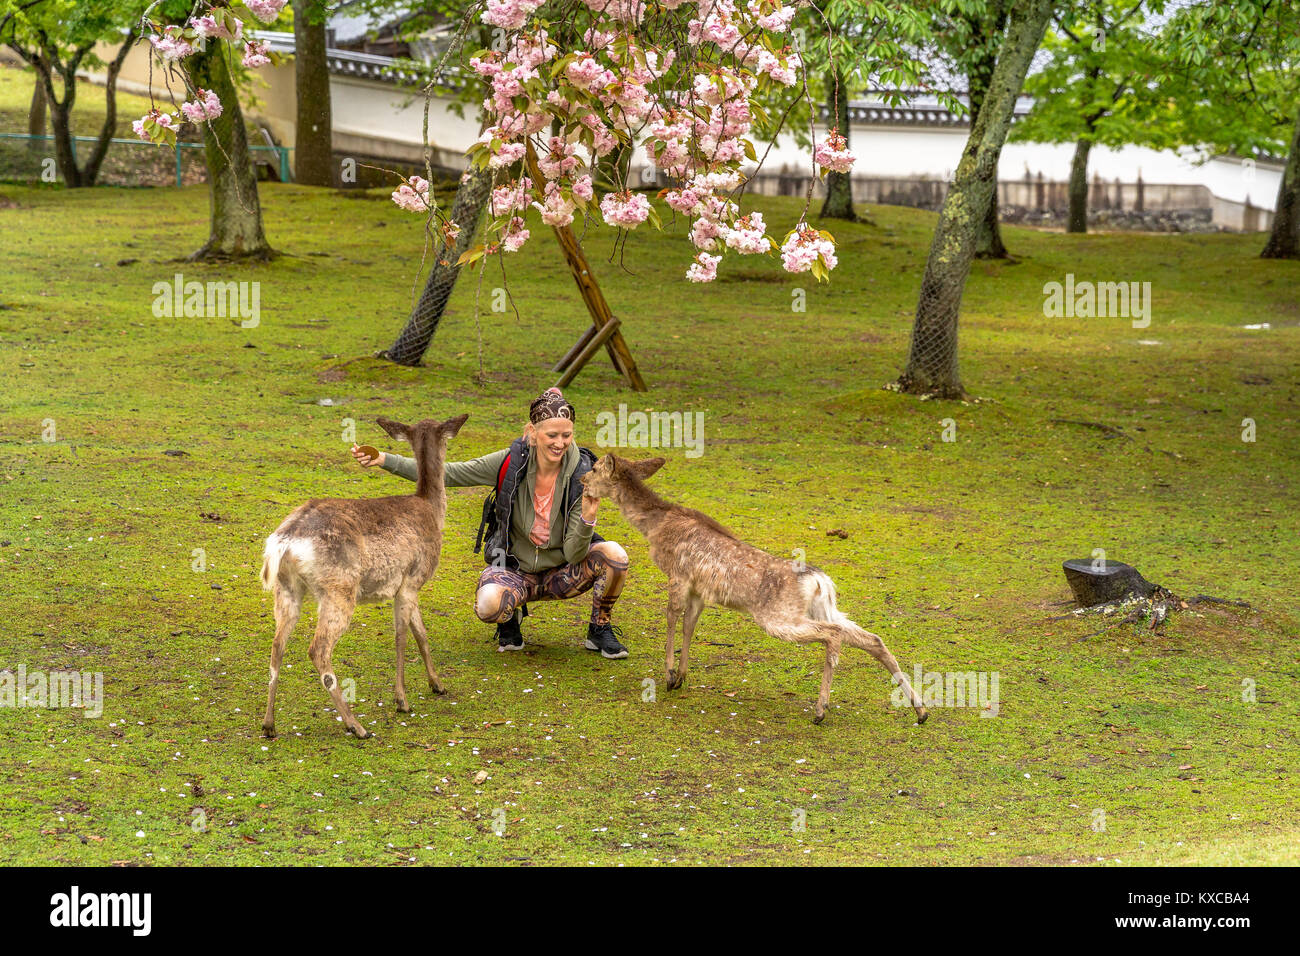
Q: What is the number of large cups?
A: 0